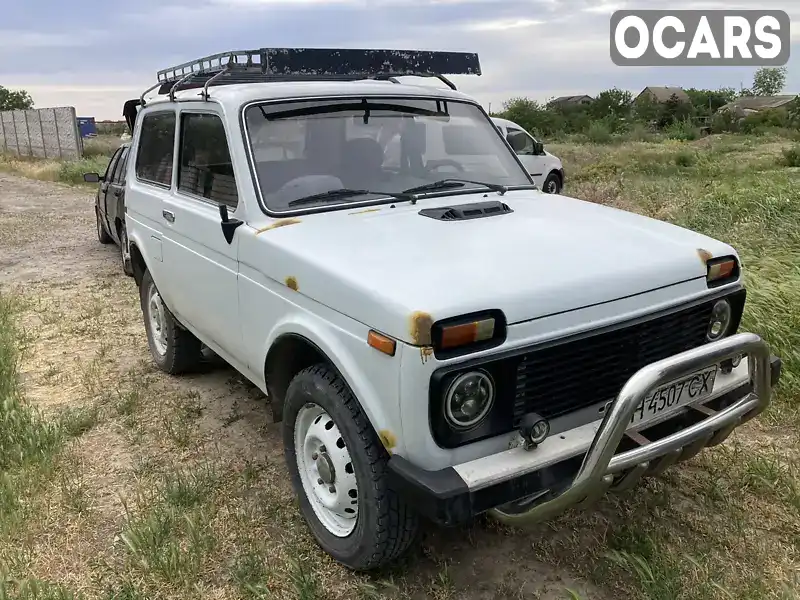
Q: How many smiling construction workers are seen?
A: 0